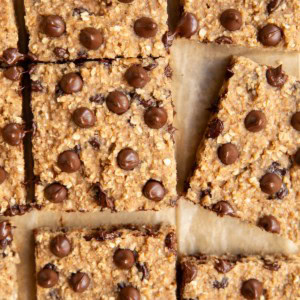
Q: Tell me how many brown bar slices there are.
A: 9